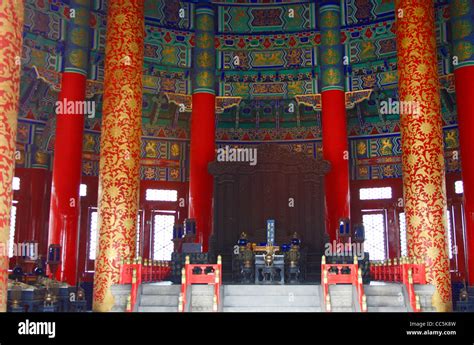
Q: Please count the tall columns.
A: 7